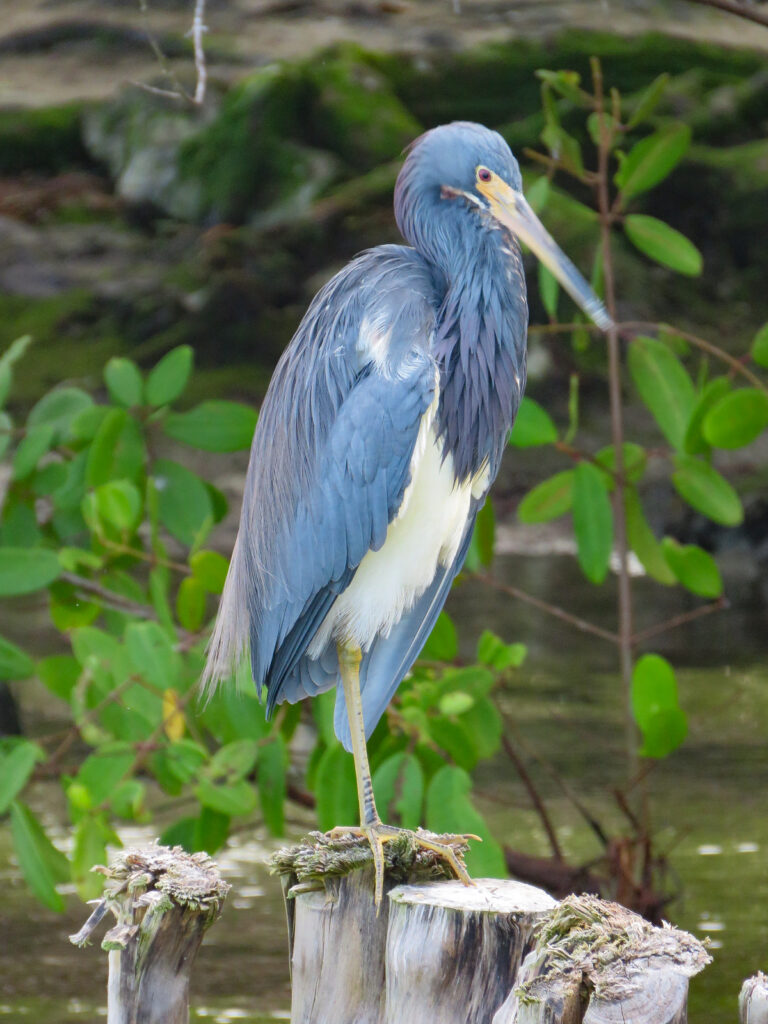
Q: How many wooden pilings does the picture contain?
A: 5